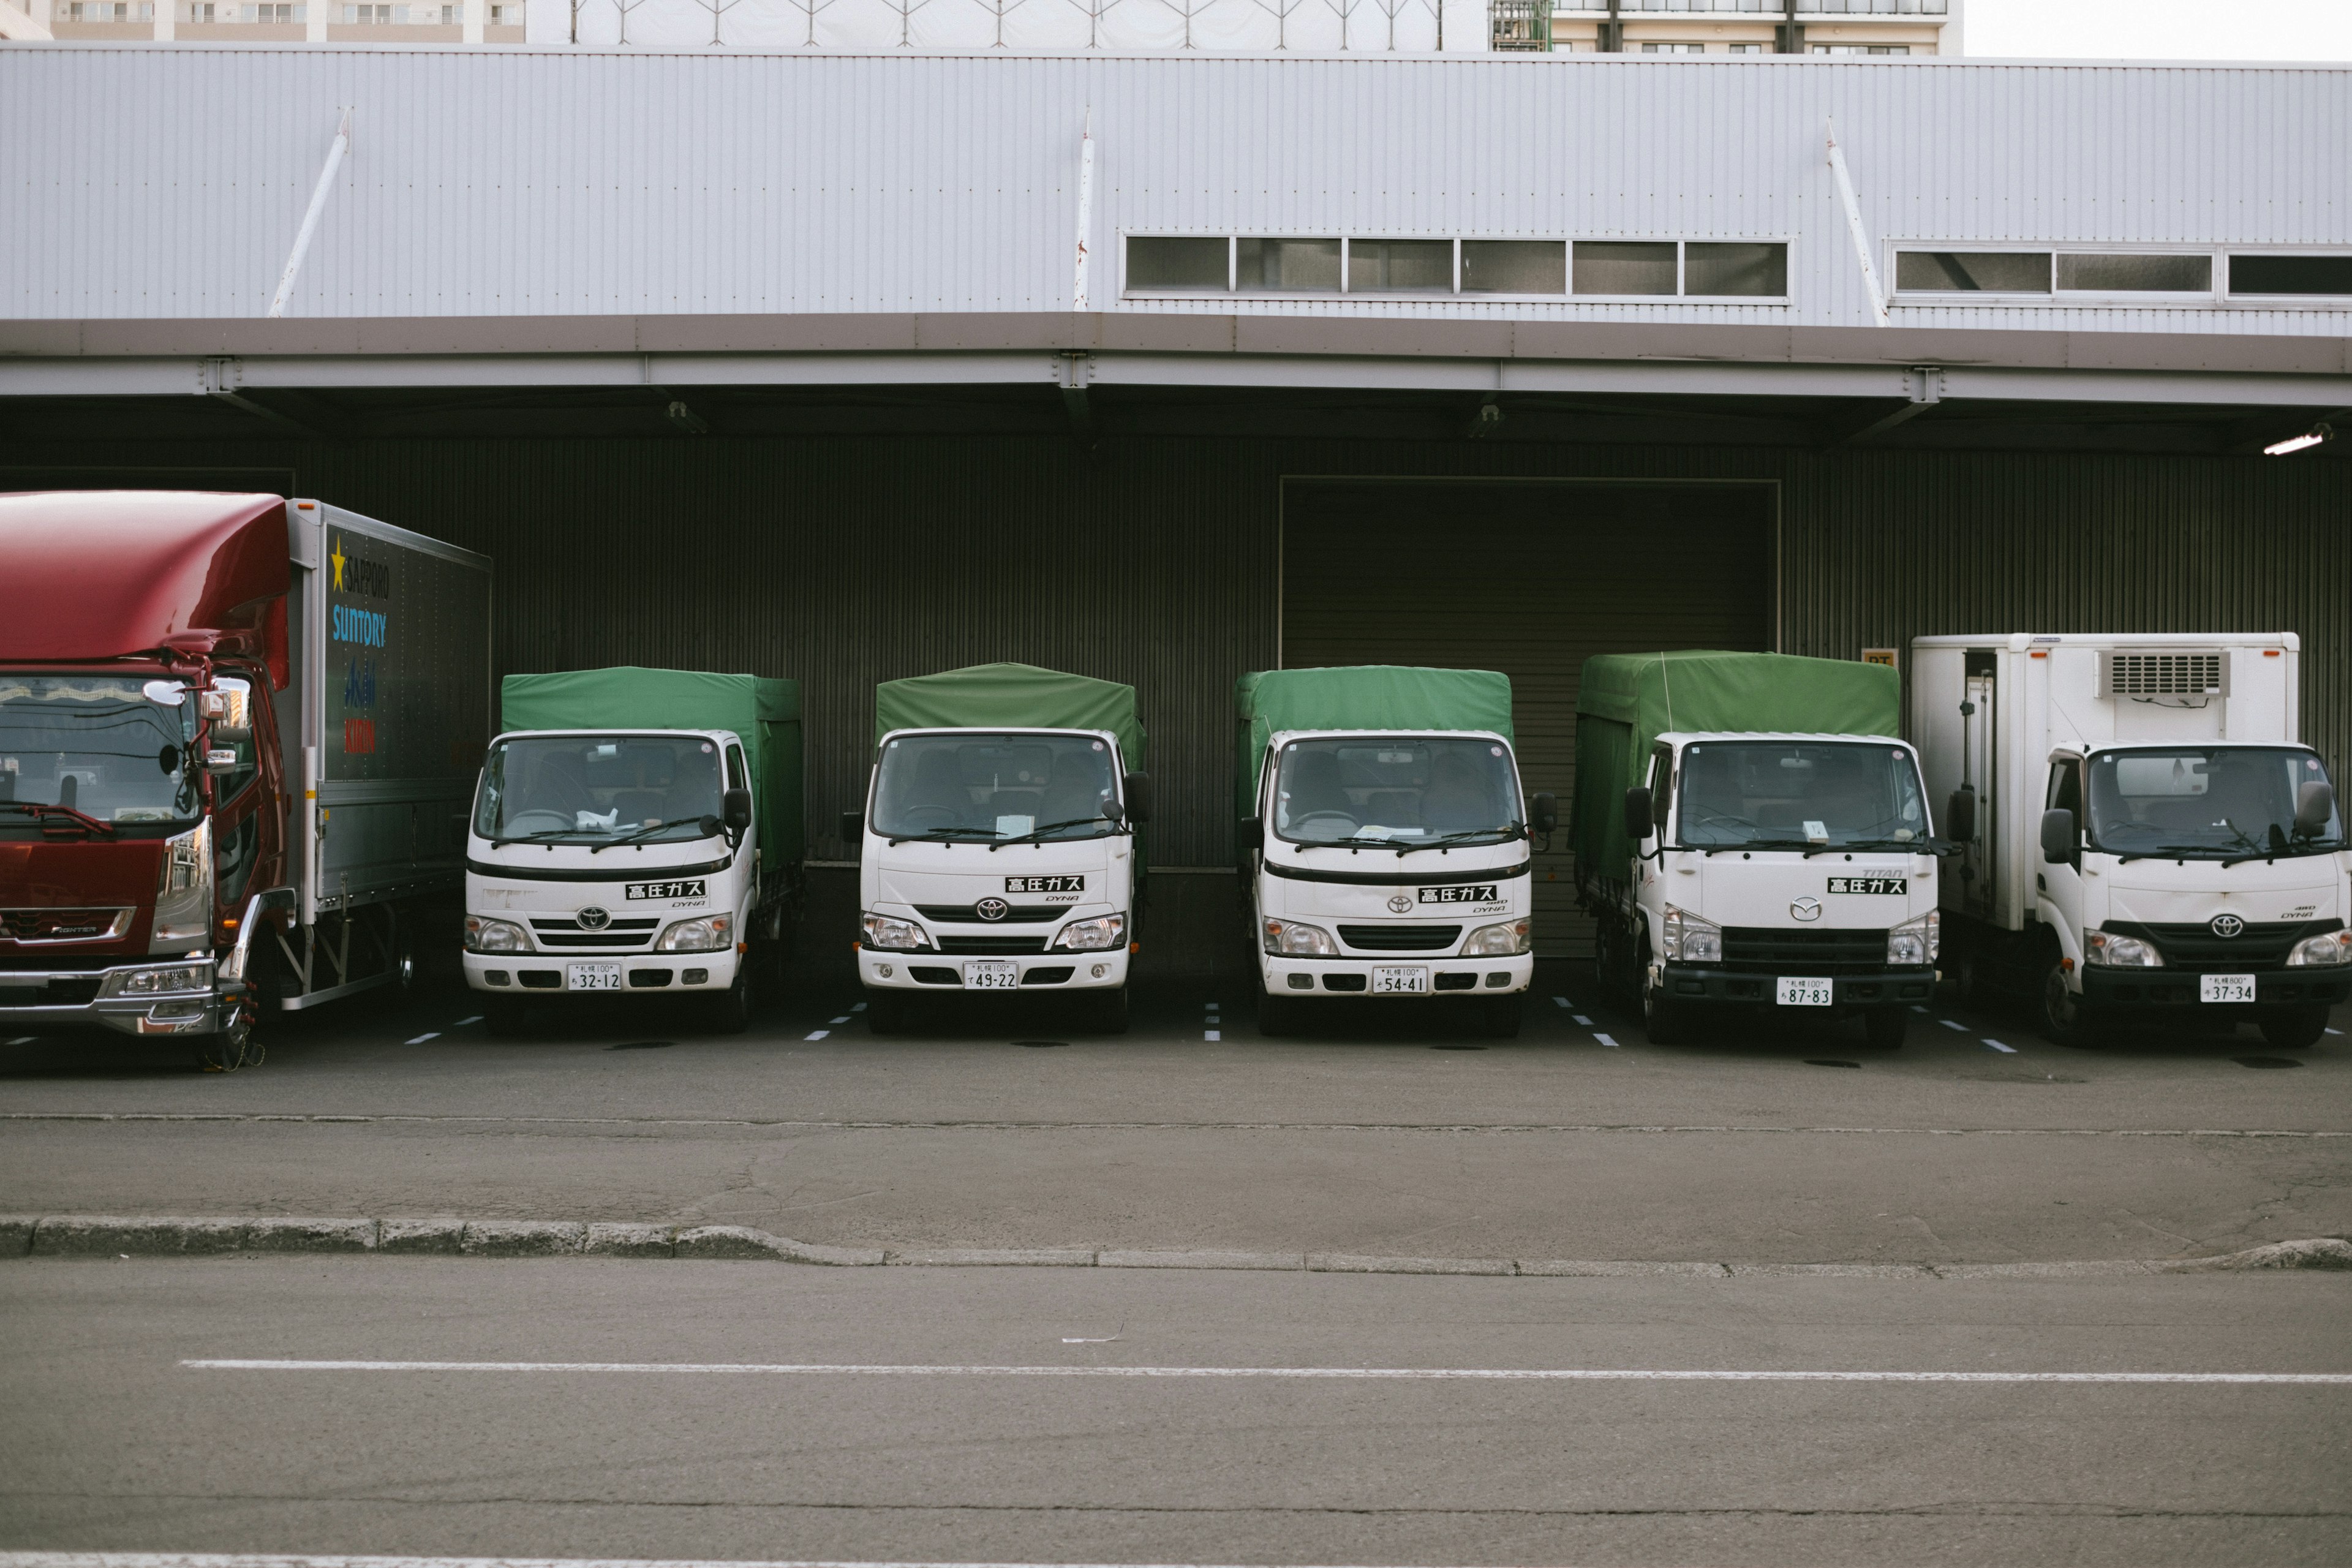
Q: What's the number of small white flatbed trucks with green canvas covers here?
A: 4